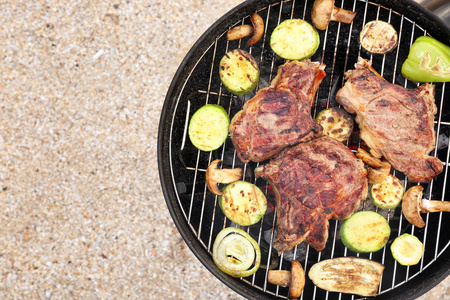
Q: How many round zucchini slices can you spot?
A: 9